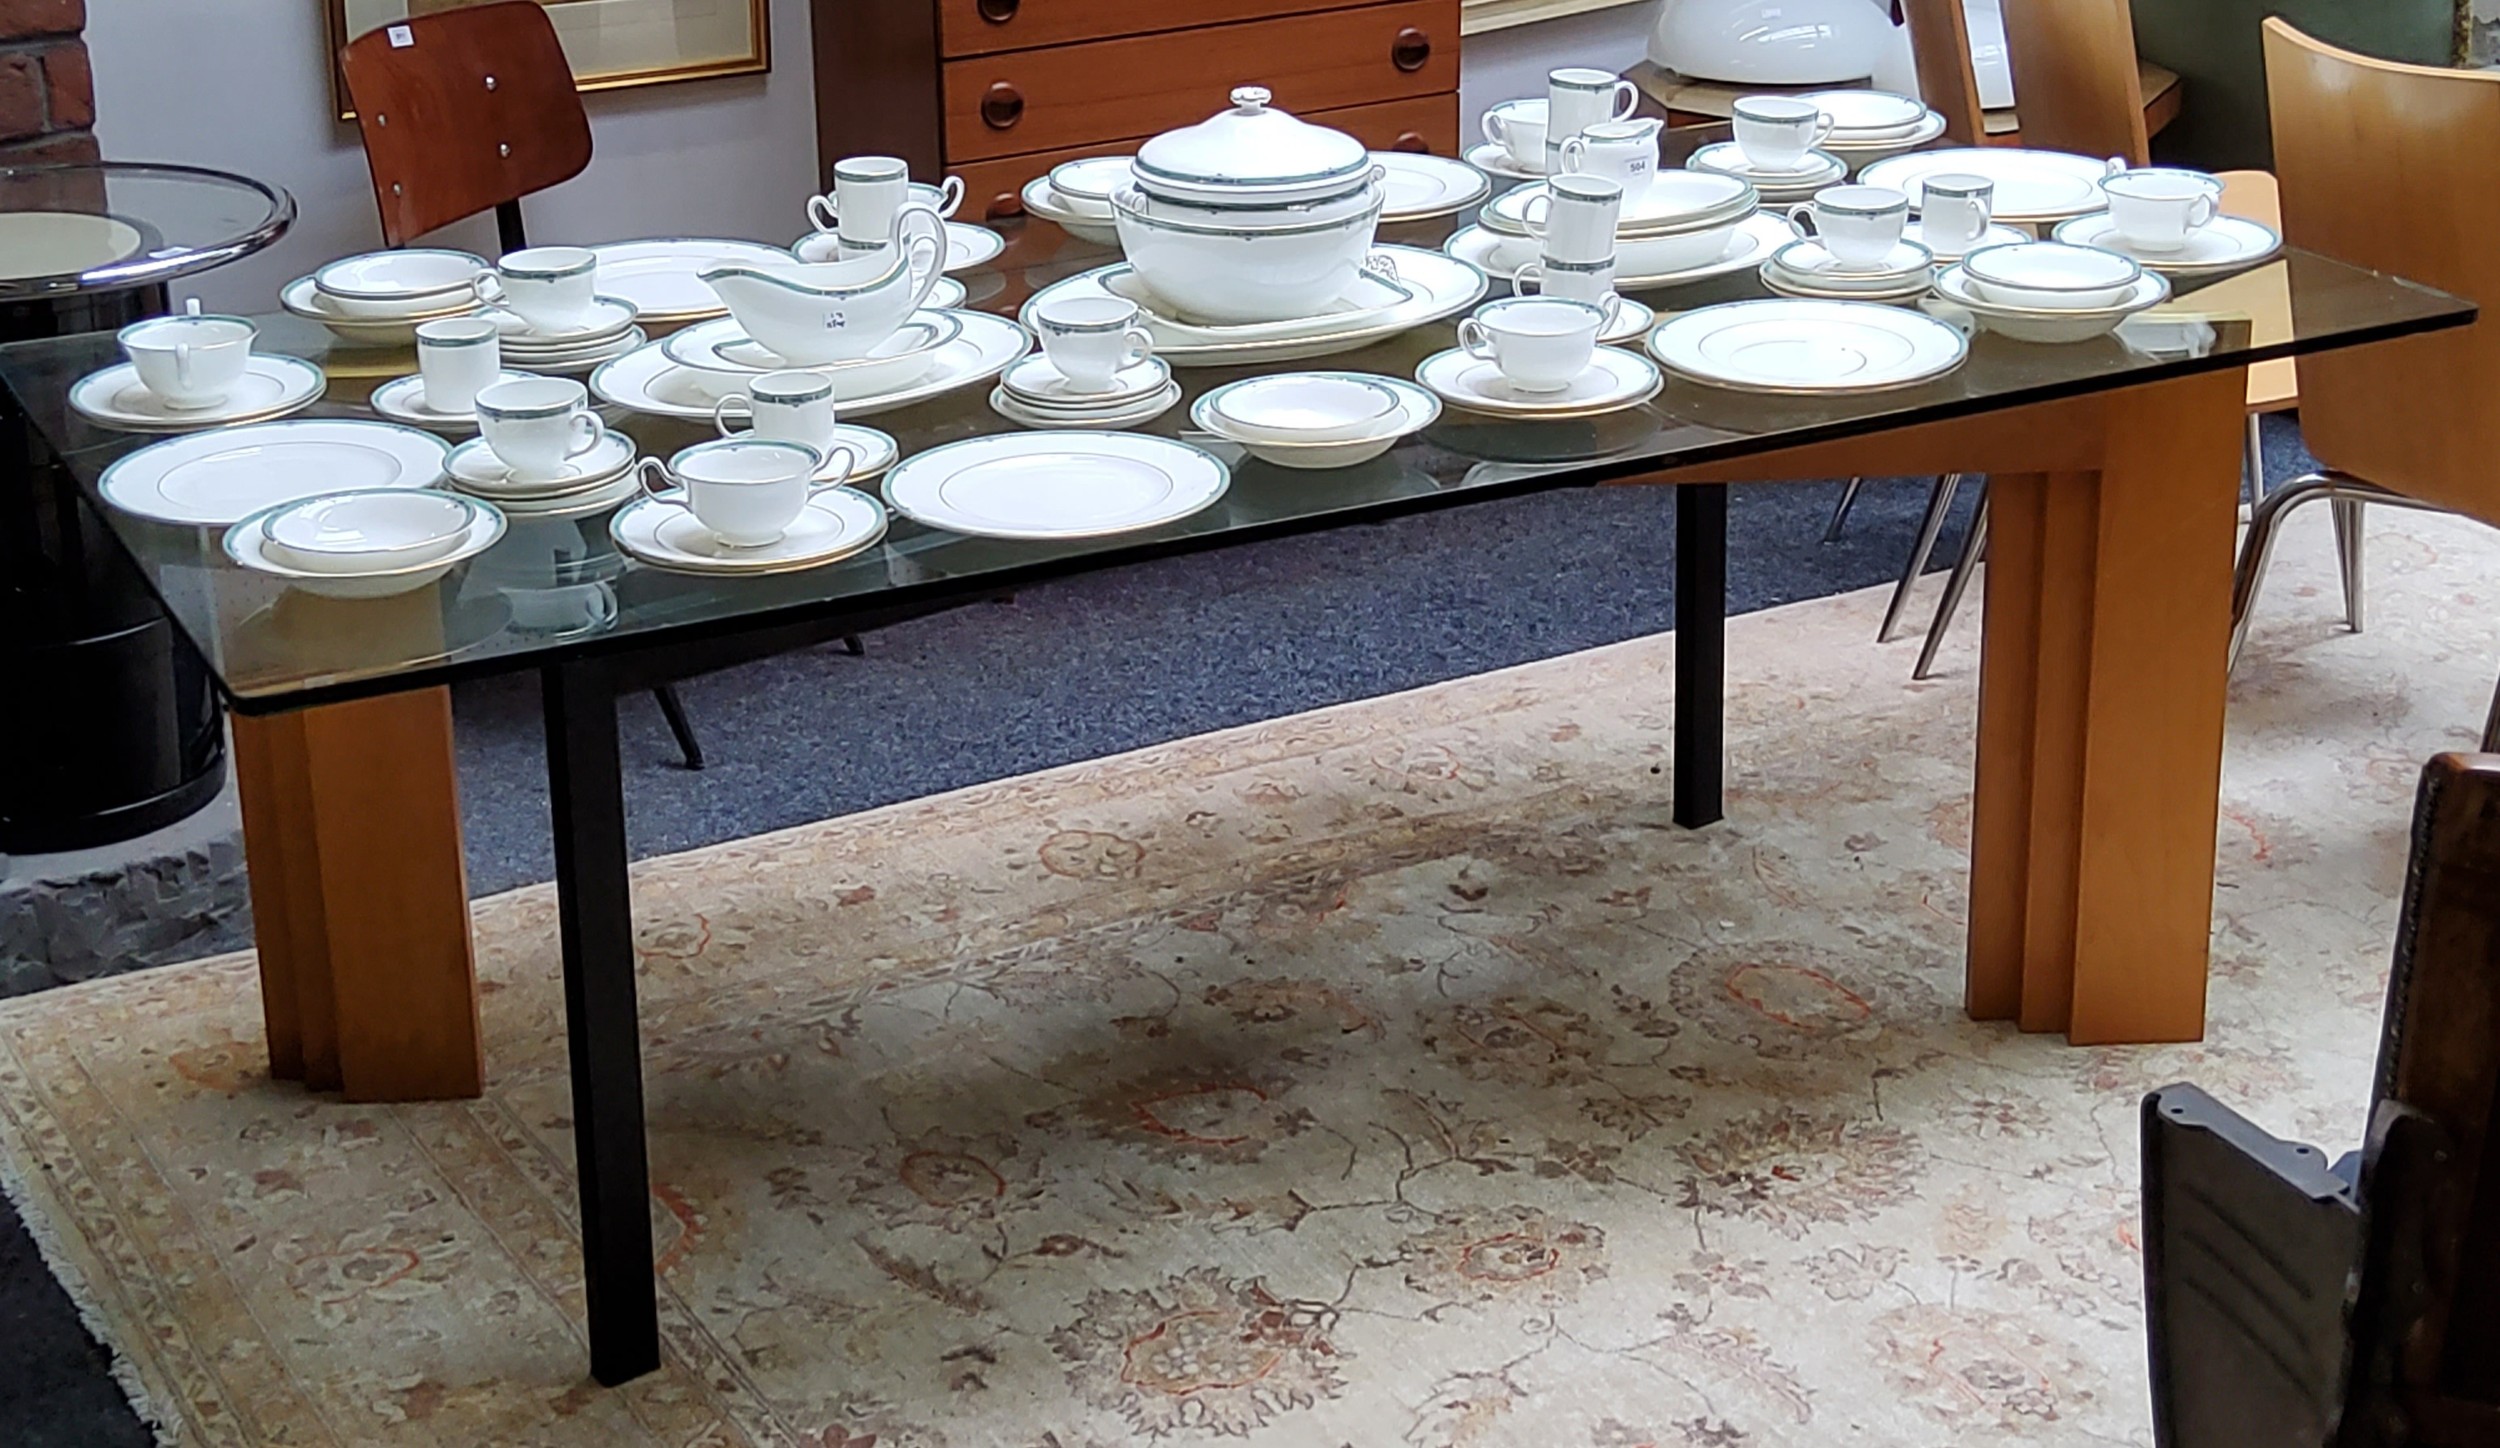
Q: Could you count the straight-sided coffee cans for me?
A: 9